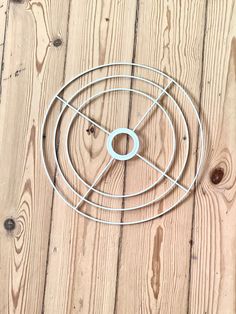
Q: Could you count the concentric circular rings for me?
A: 4